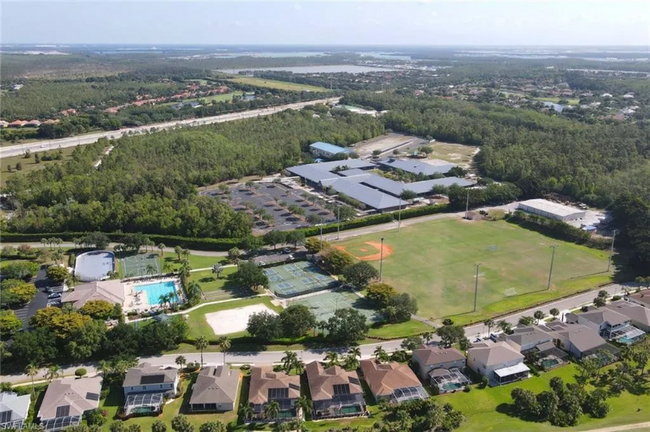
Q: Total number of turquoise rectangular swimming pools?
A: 1